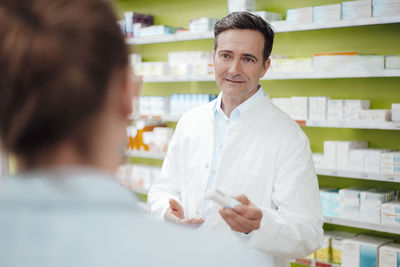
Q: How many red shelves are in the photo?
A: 0